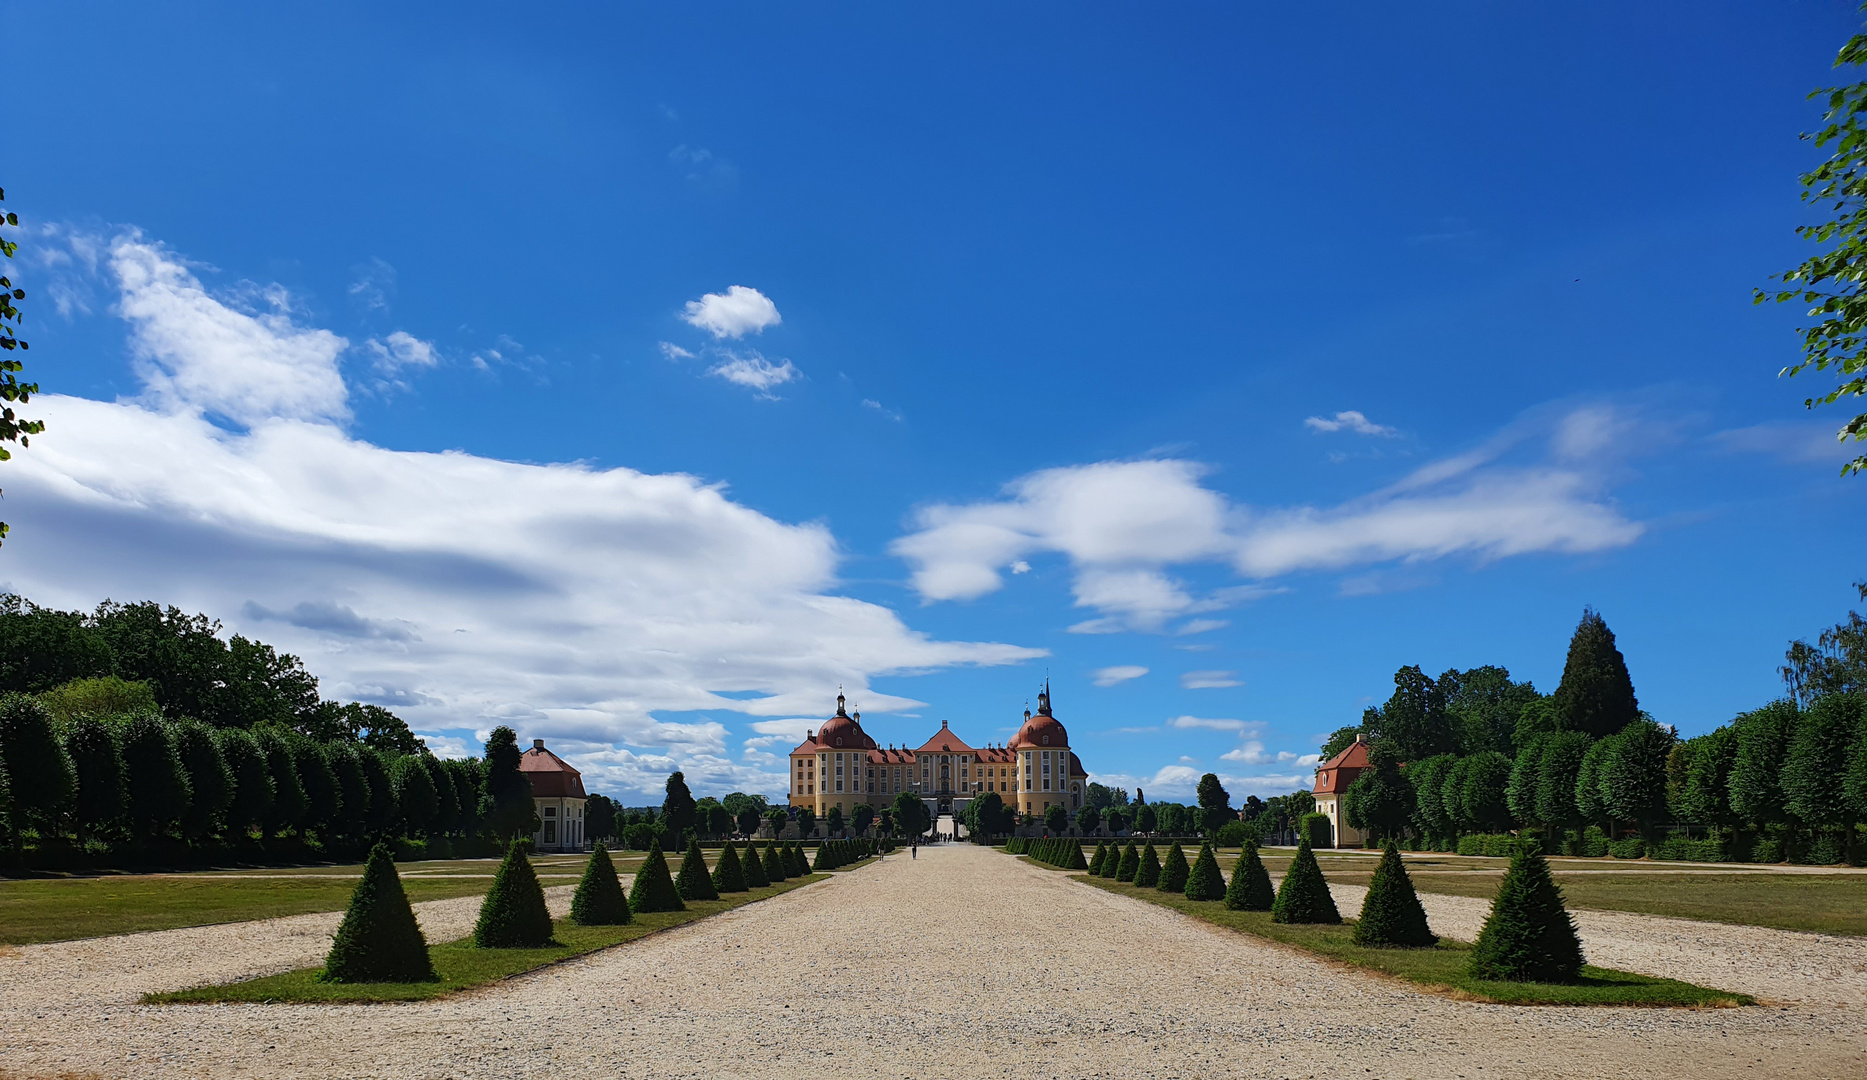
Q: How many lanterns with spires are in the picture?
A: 4